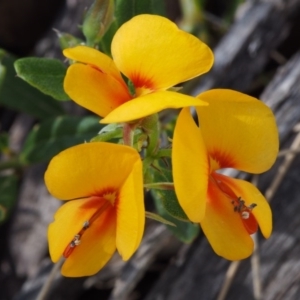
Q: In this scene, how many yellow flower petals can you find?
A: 12